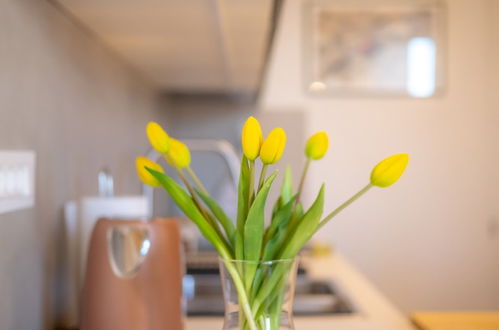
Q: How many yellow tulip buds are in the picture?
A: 7